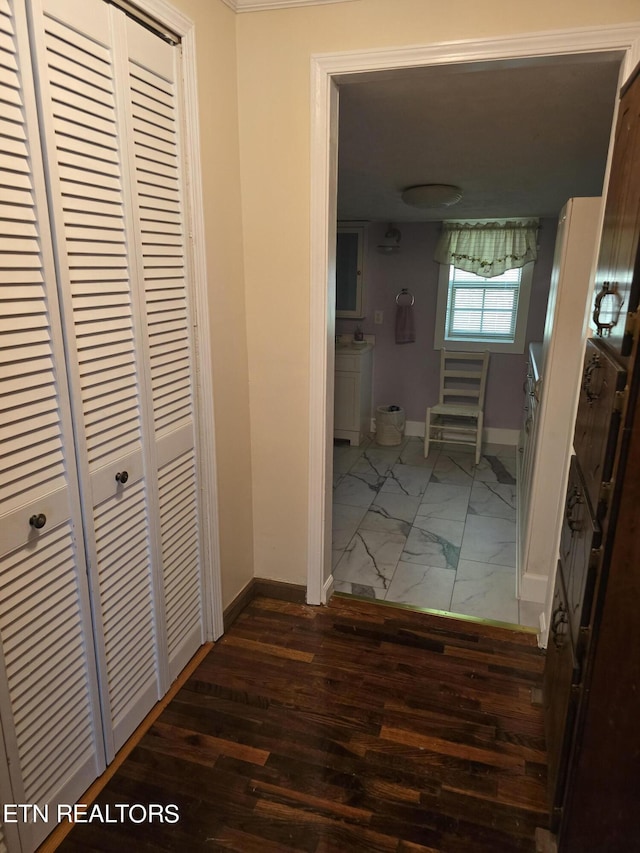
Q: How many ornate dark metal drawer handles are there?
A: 4